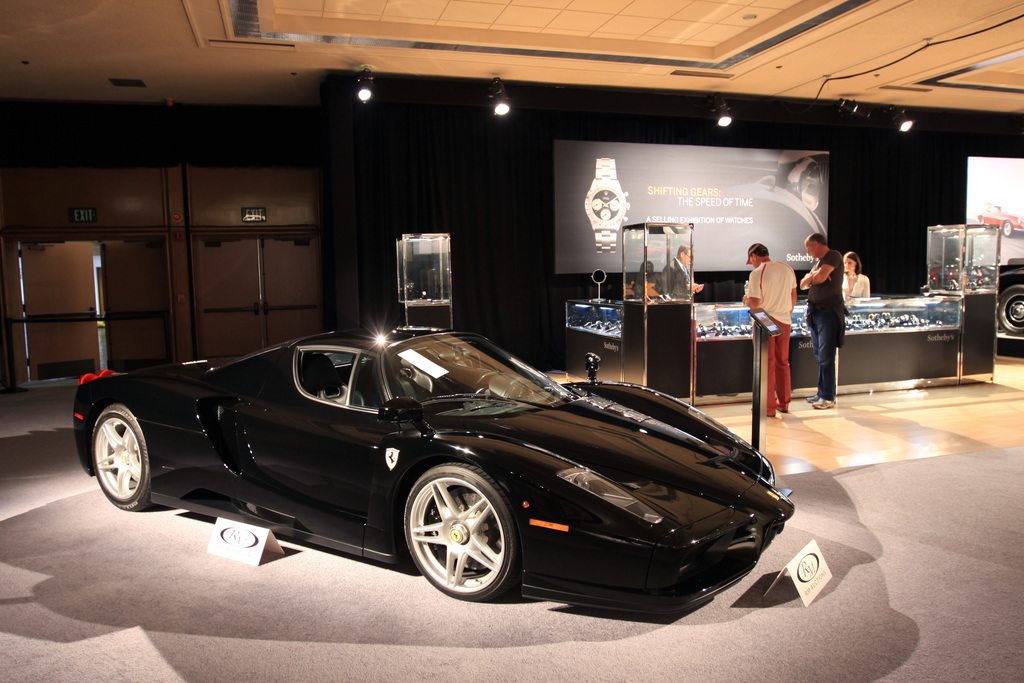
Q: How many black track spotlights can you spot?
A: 5